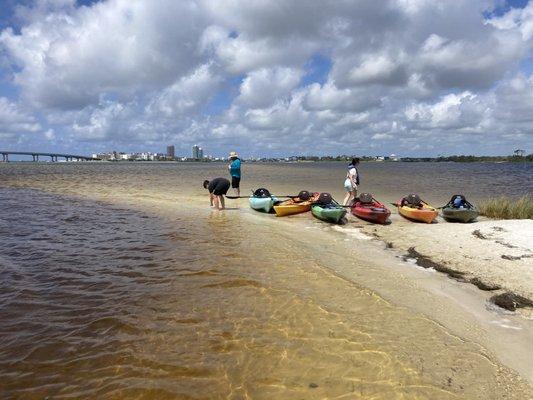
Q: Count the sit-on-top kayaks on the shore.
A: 6